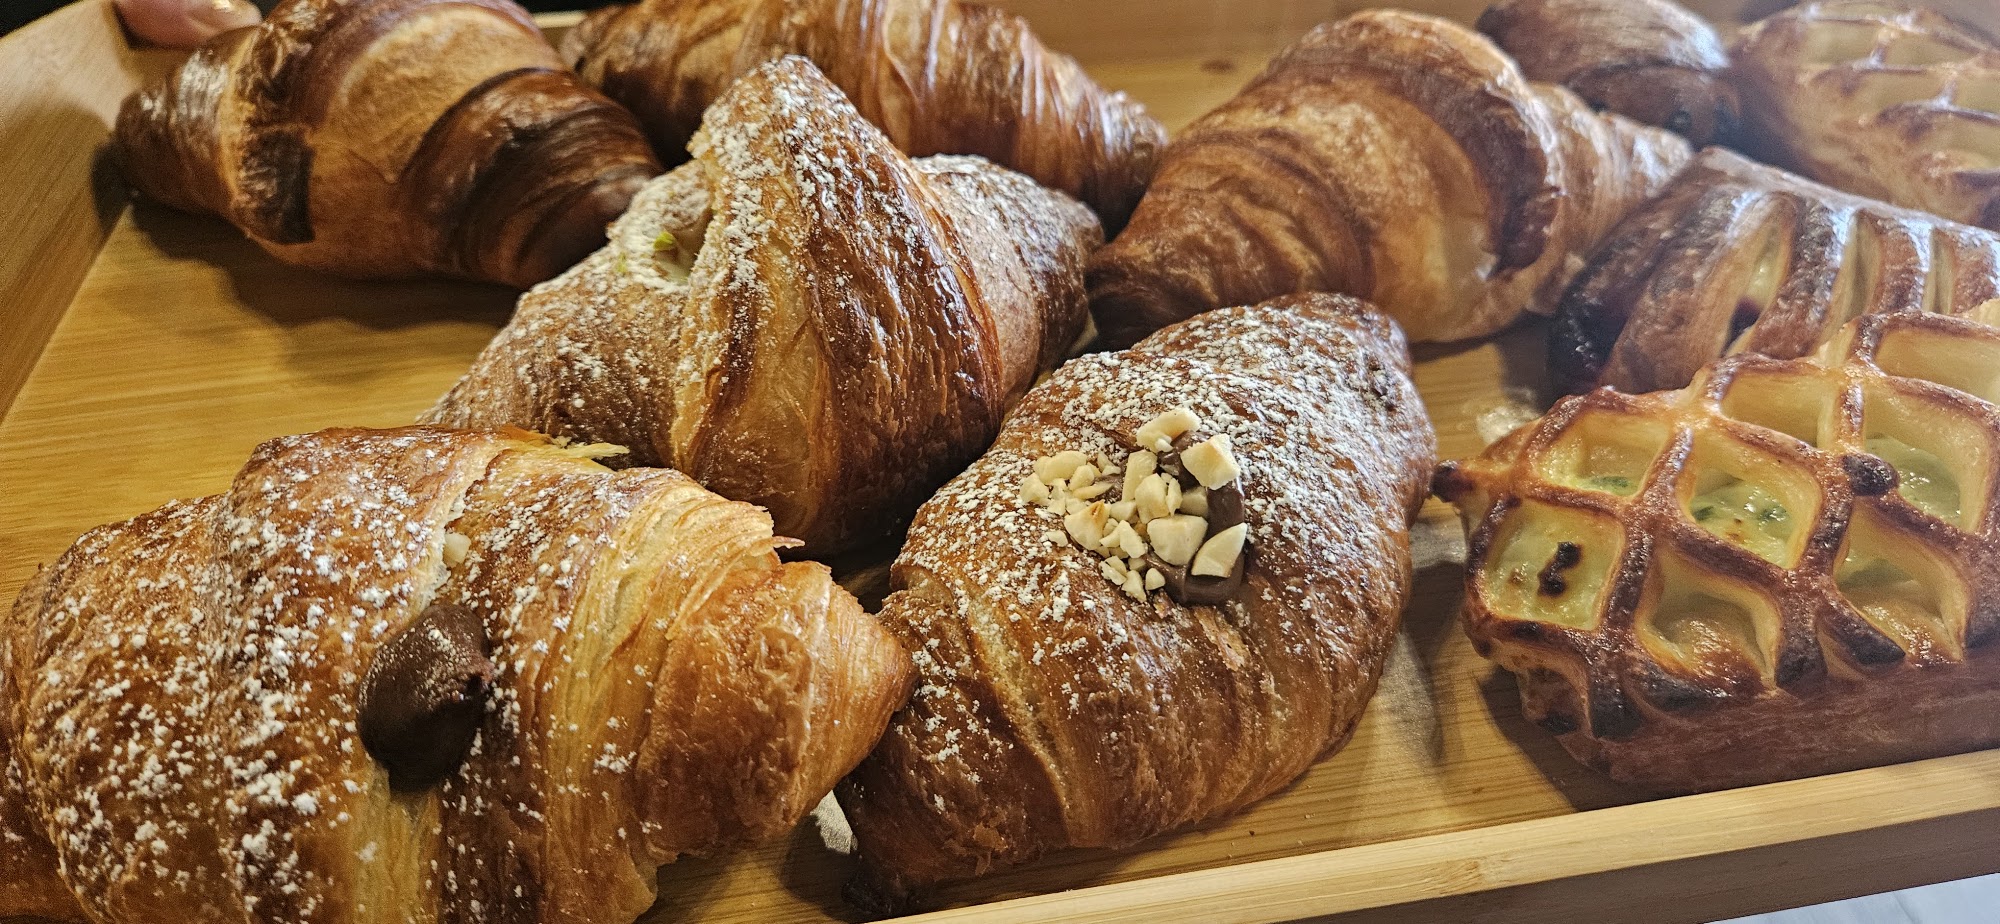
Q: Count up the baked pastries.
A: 10